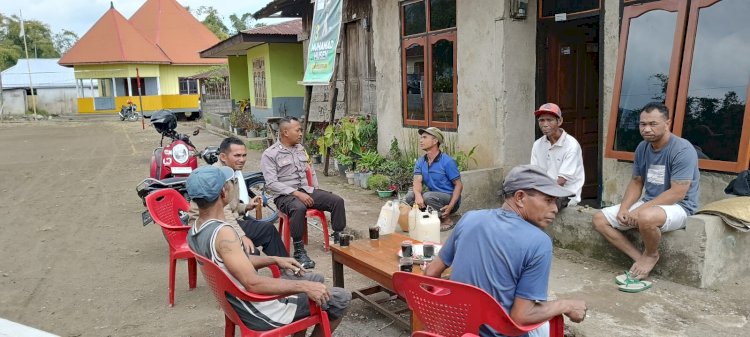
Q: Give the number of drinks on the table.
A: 5